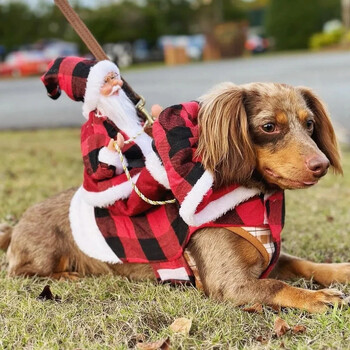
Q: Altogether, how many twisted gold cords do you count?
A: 1